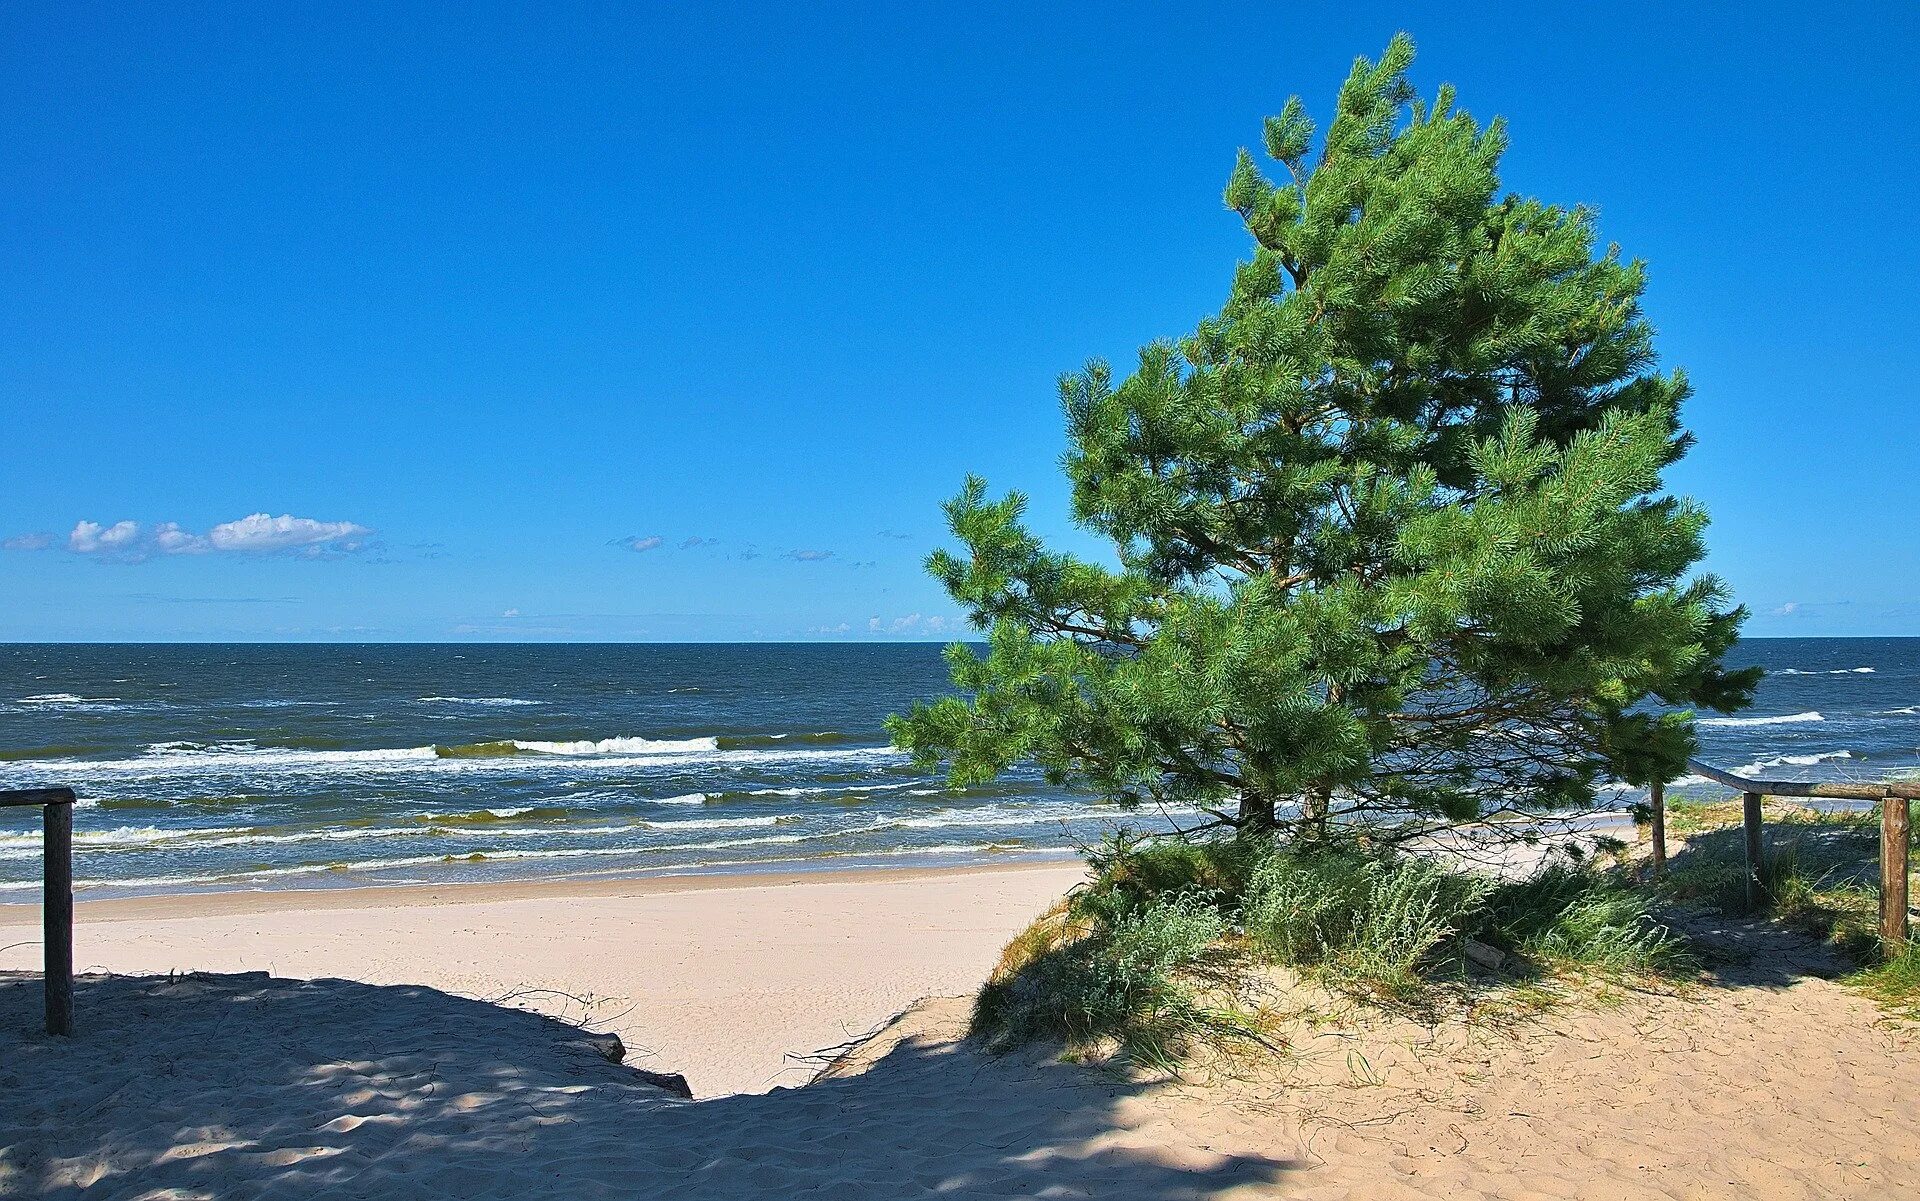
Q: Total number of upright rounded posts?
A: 4